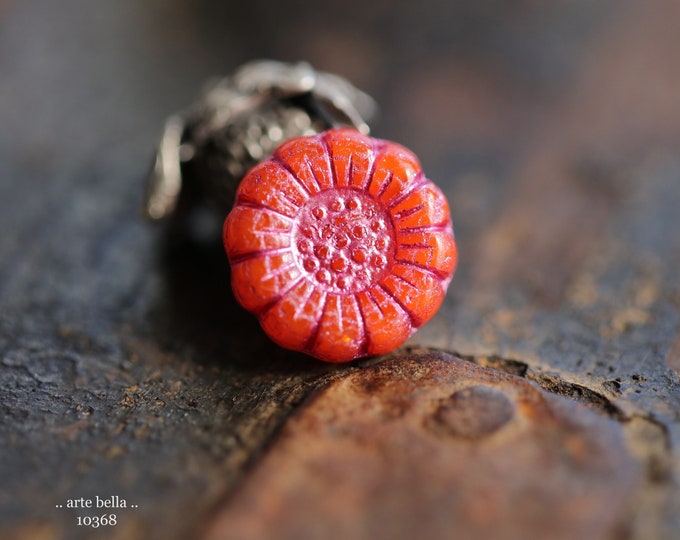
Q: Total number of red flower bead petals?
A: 12